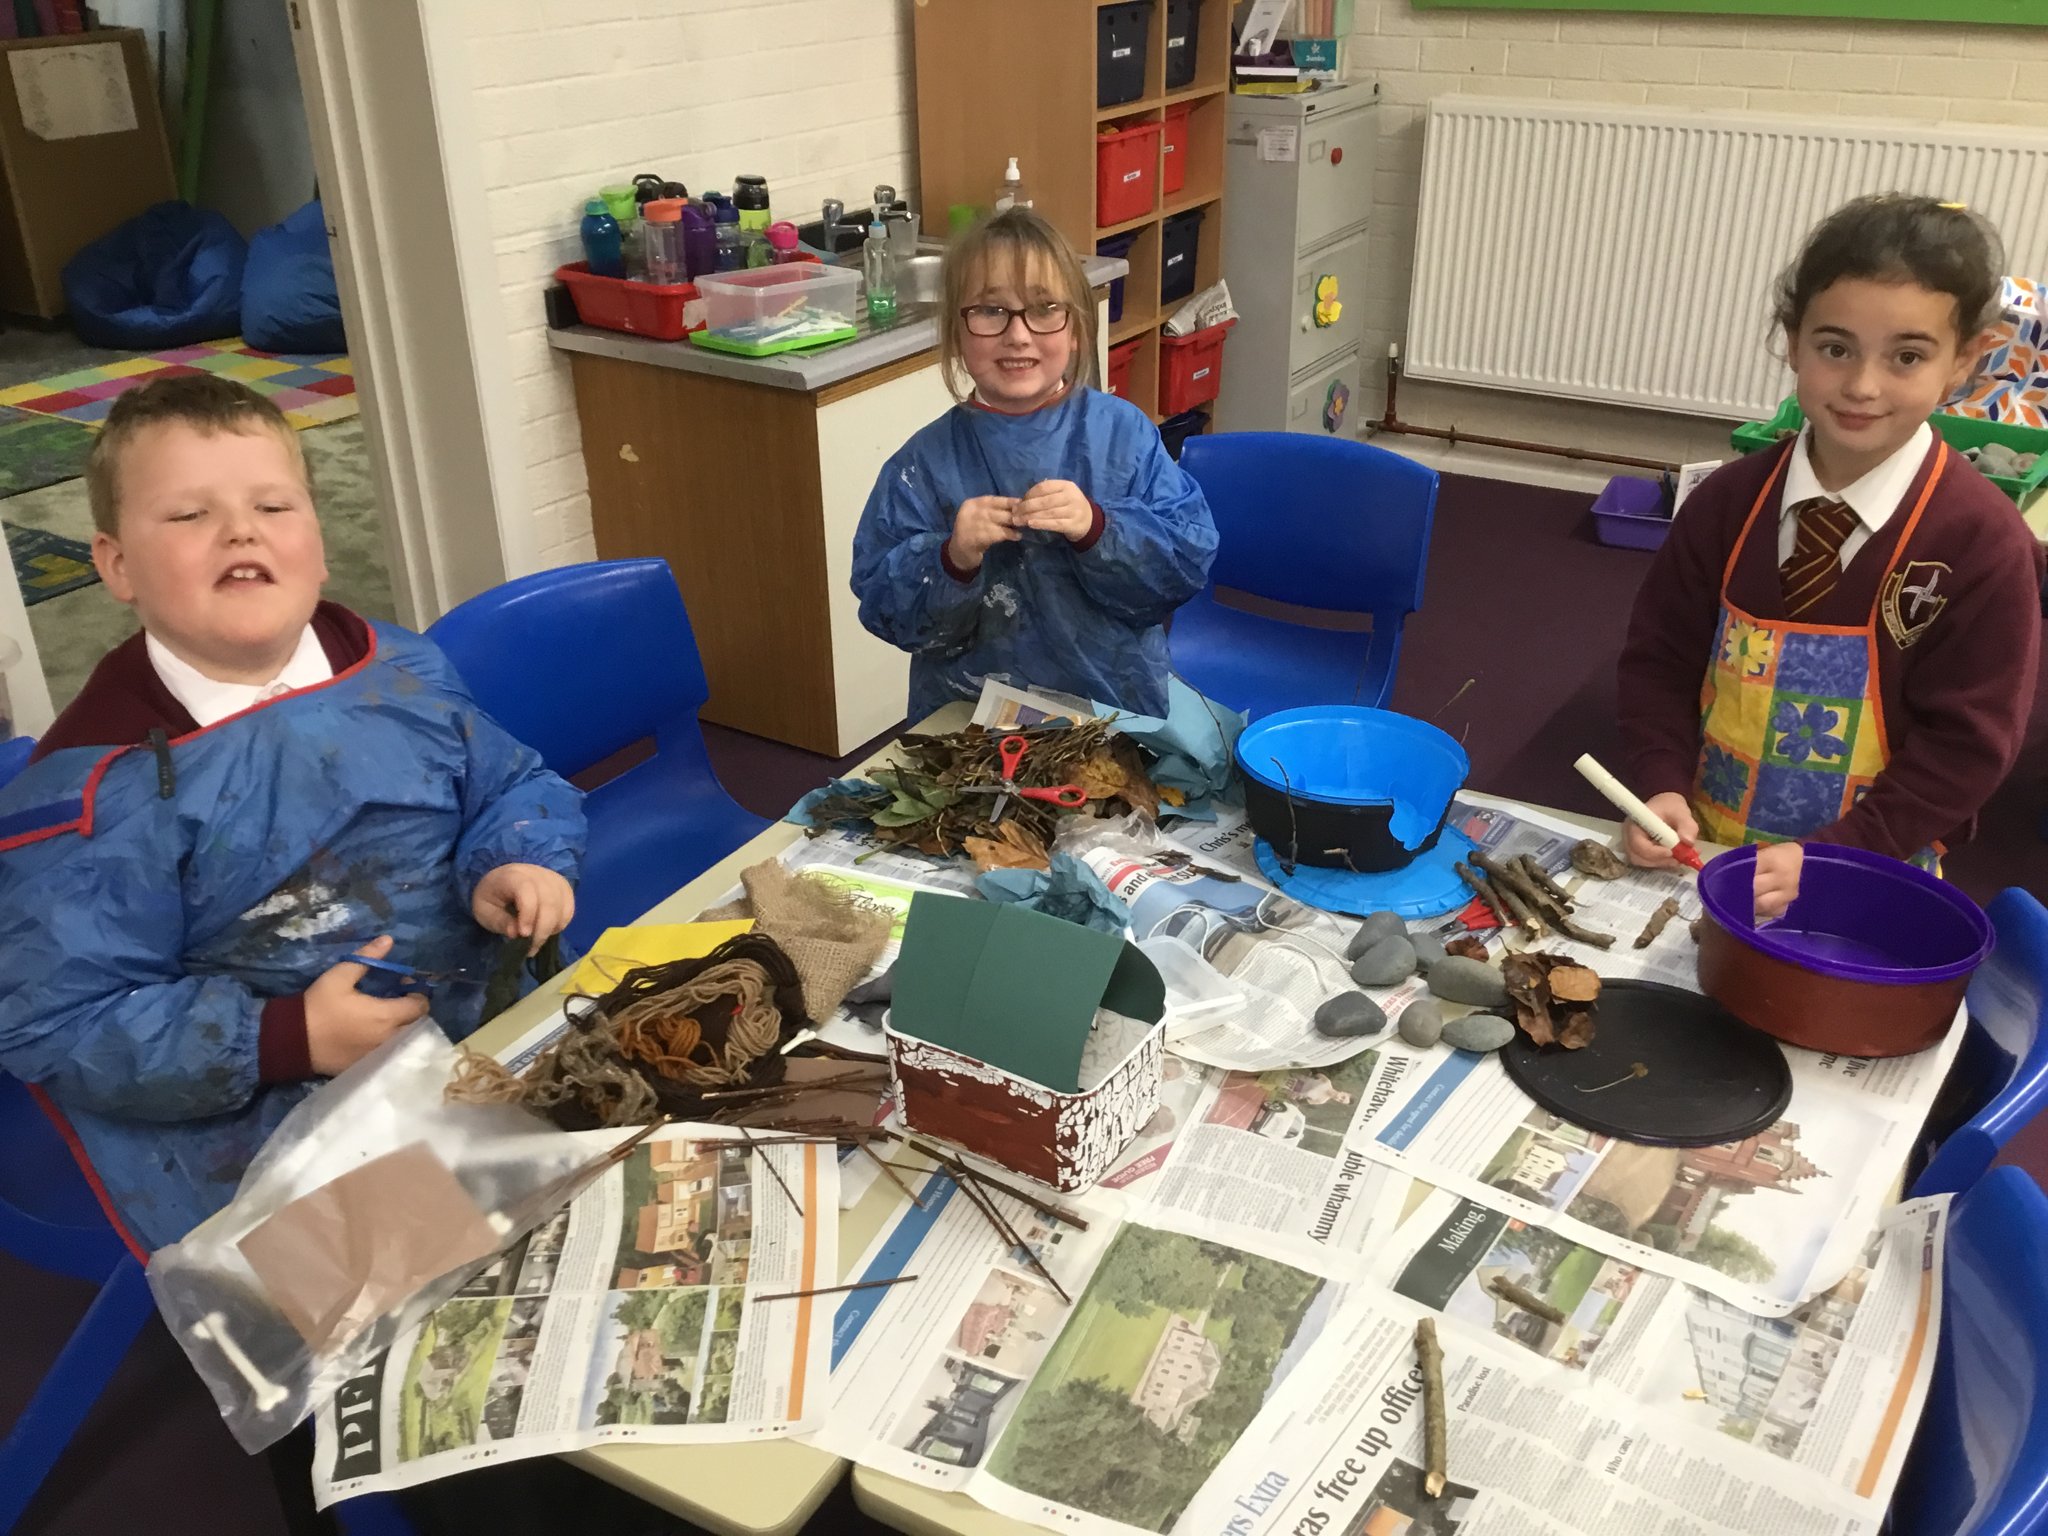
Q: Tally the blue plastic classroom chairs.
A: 5